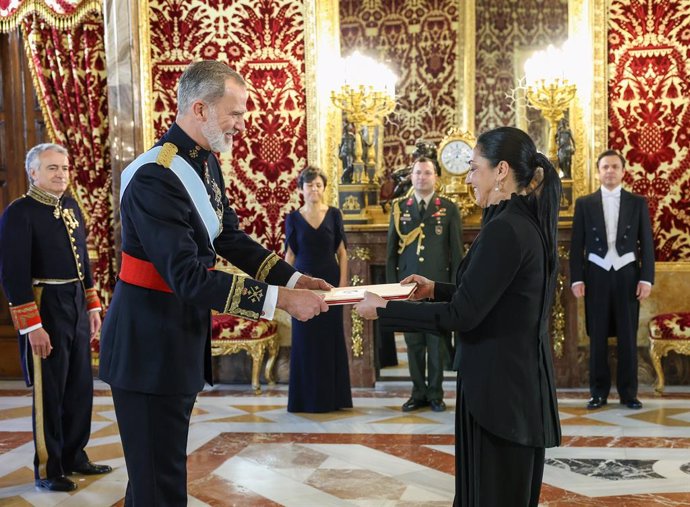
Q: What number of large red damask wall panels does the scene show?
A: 2